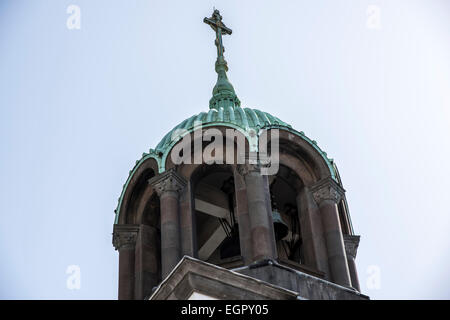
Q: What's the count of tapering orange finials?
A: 0